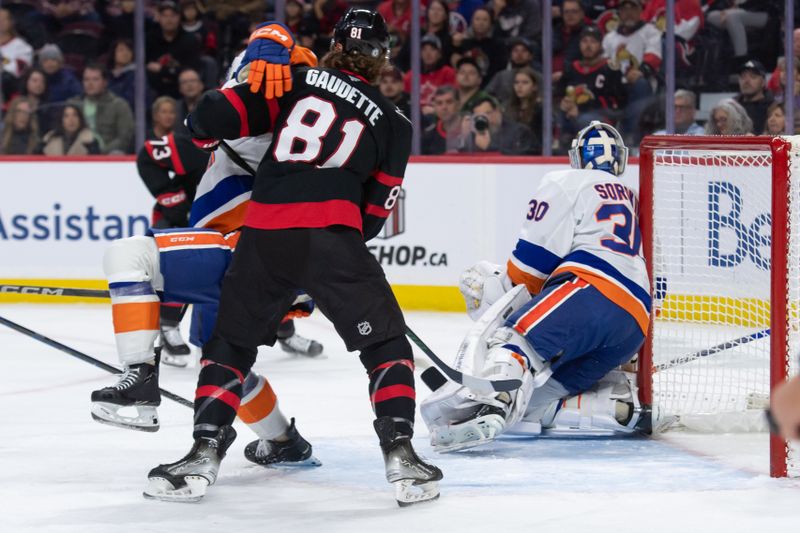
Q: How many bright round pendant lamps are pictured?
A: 0